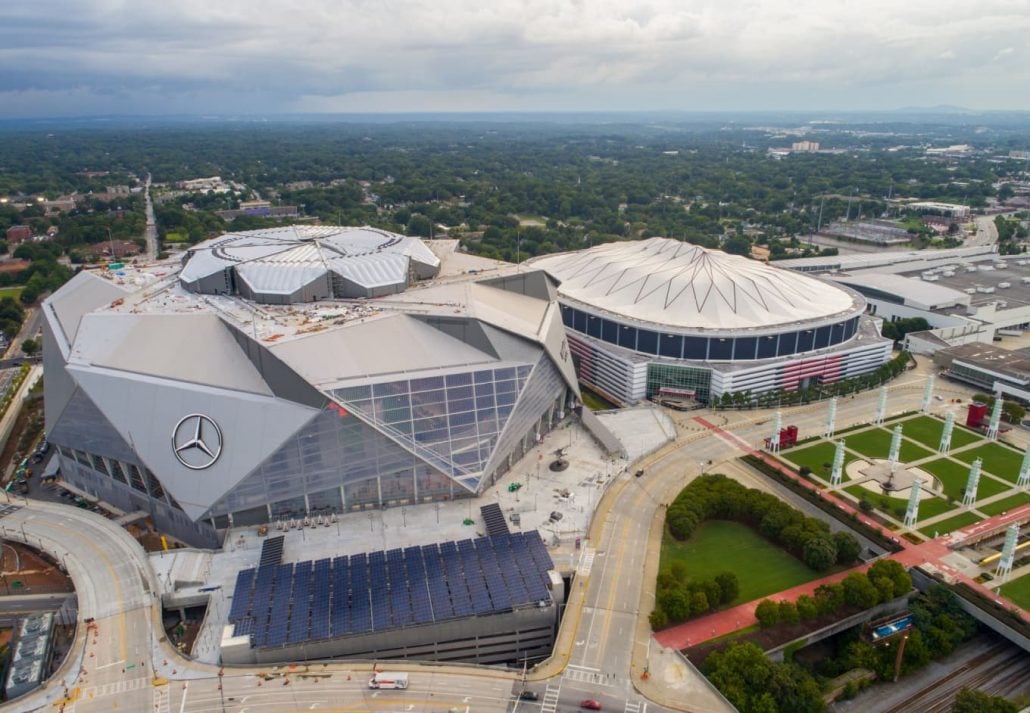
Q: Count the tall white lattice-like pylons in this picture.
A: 12